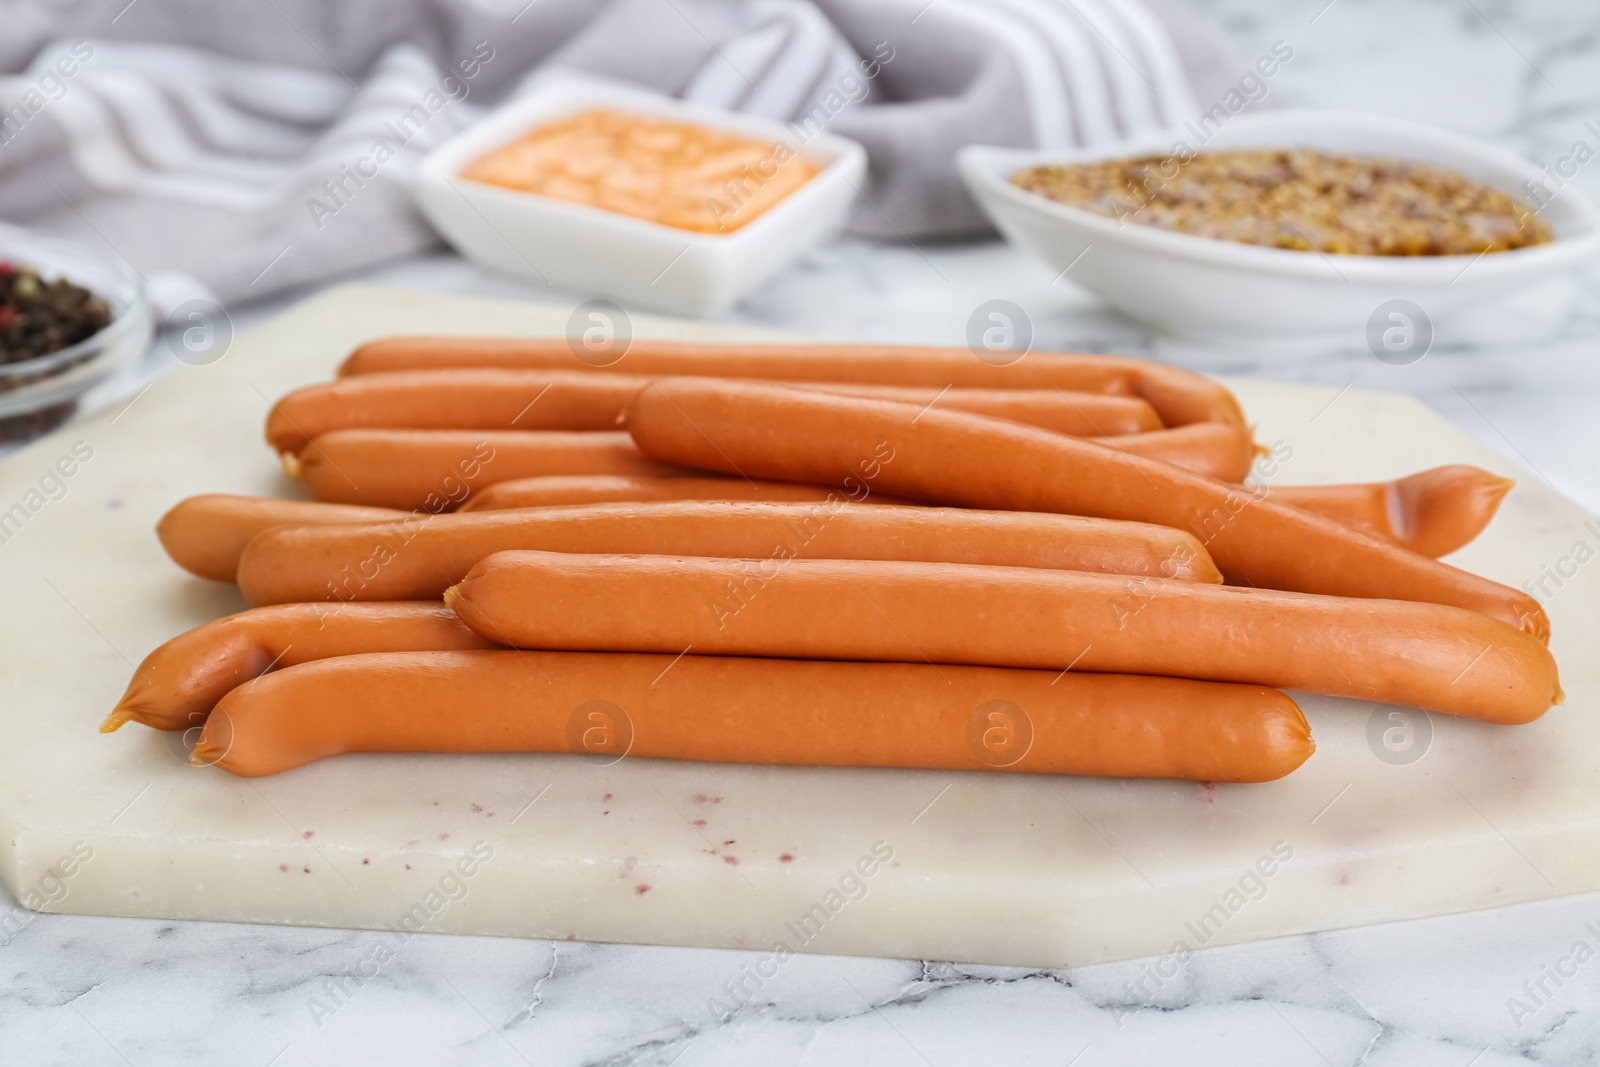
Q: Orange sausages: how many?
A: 10